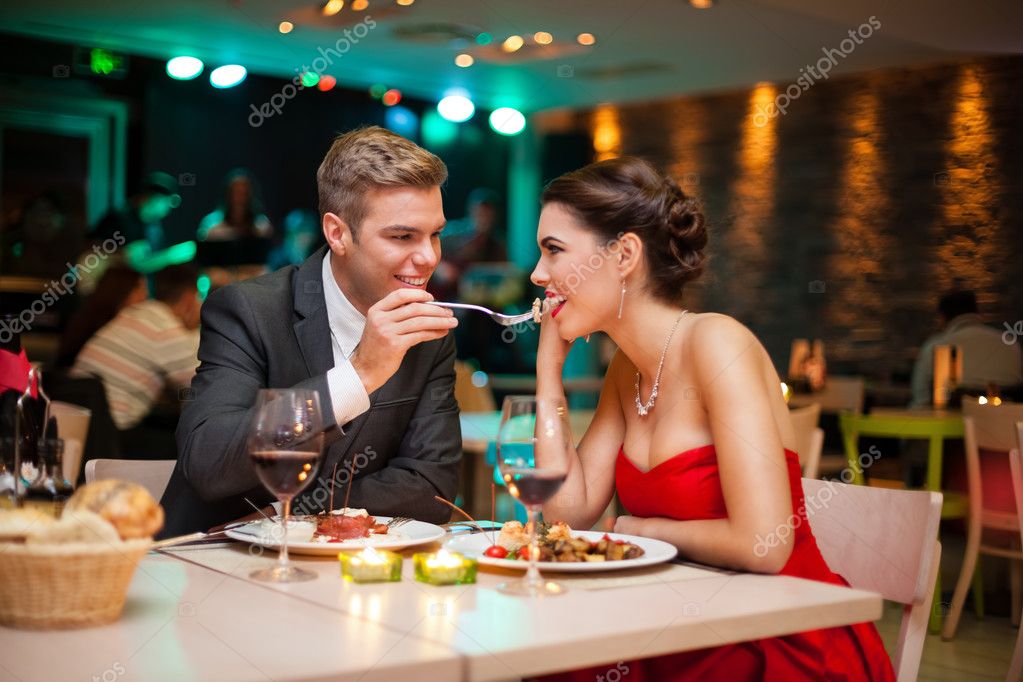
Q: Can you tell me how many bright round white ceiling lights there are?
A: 4